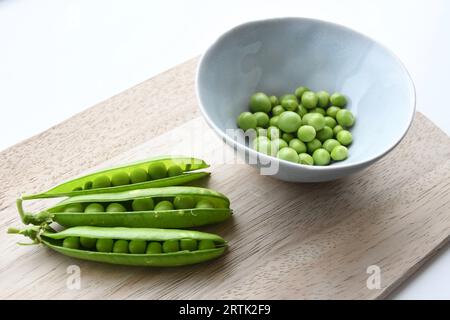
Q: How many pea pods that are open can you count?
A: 3